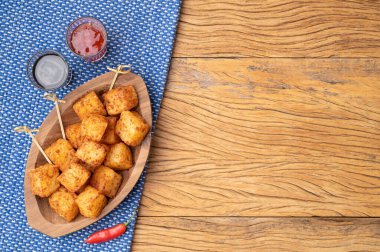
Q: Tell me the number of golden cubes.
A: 14